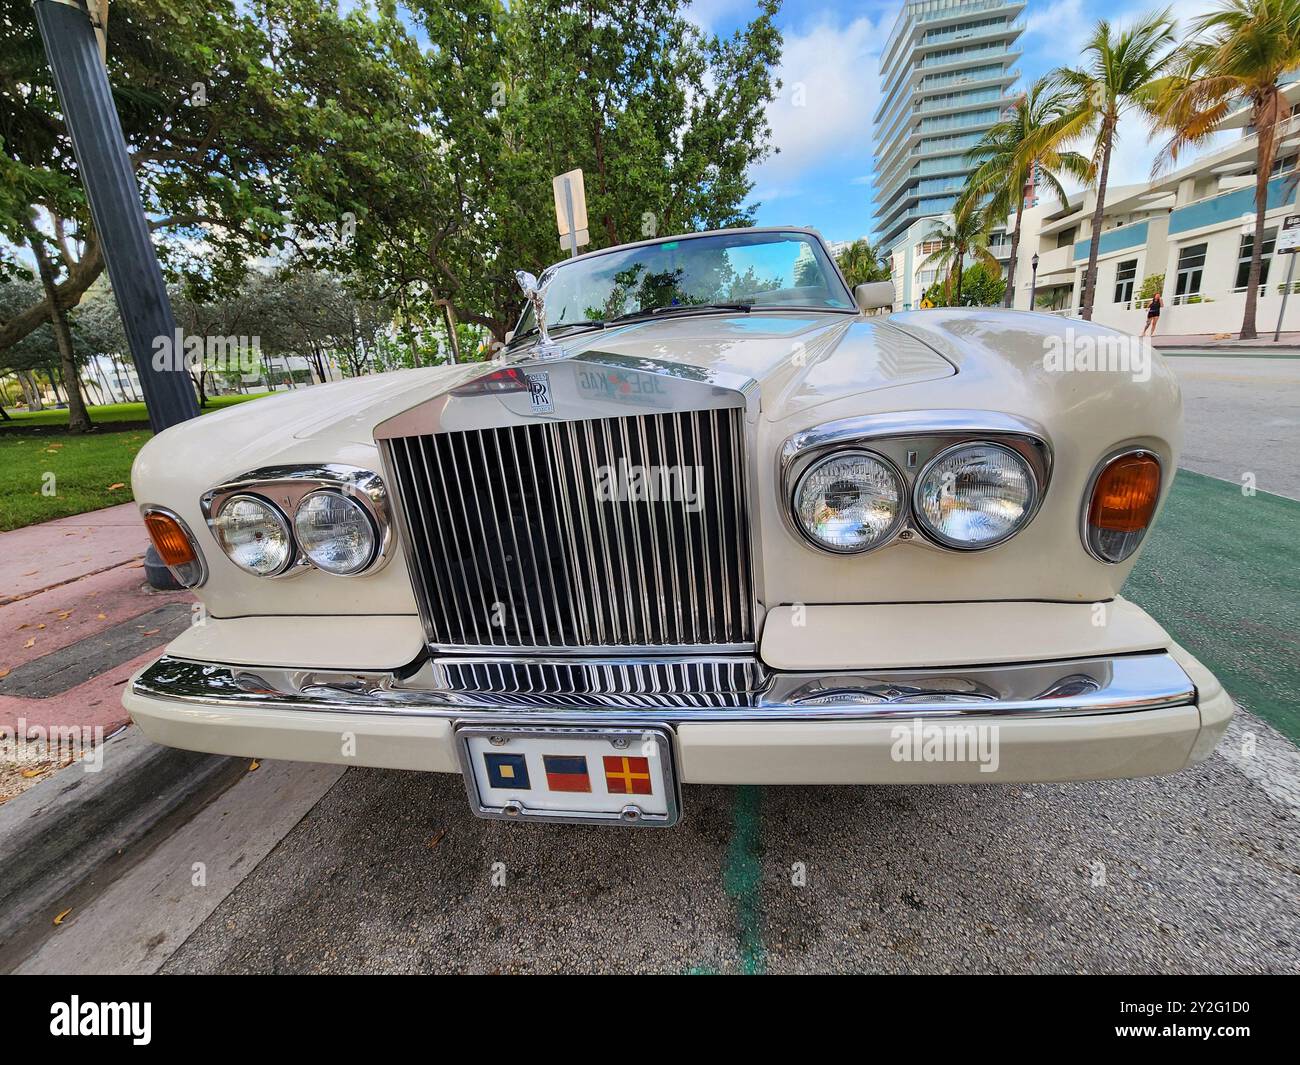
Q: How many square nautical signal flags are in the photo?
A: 3